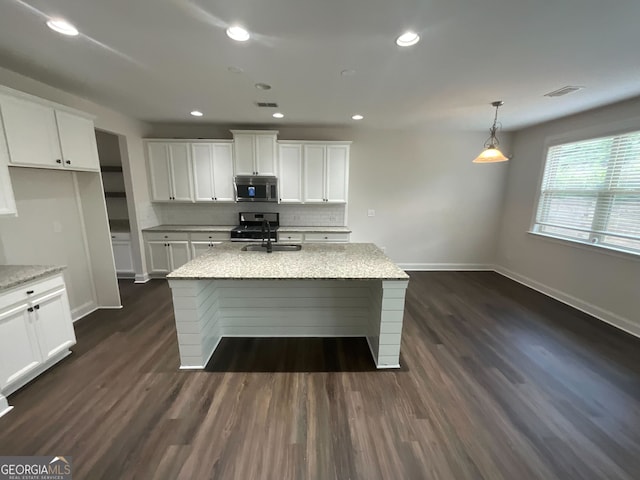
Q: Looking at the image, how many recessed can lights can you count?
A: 6